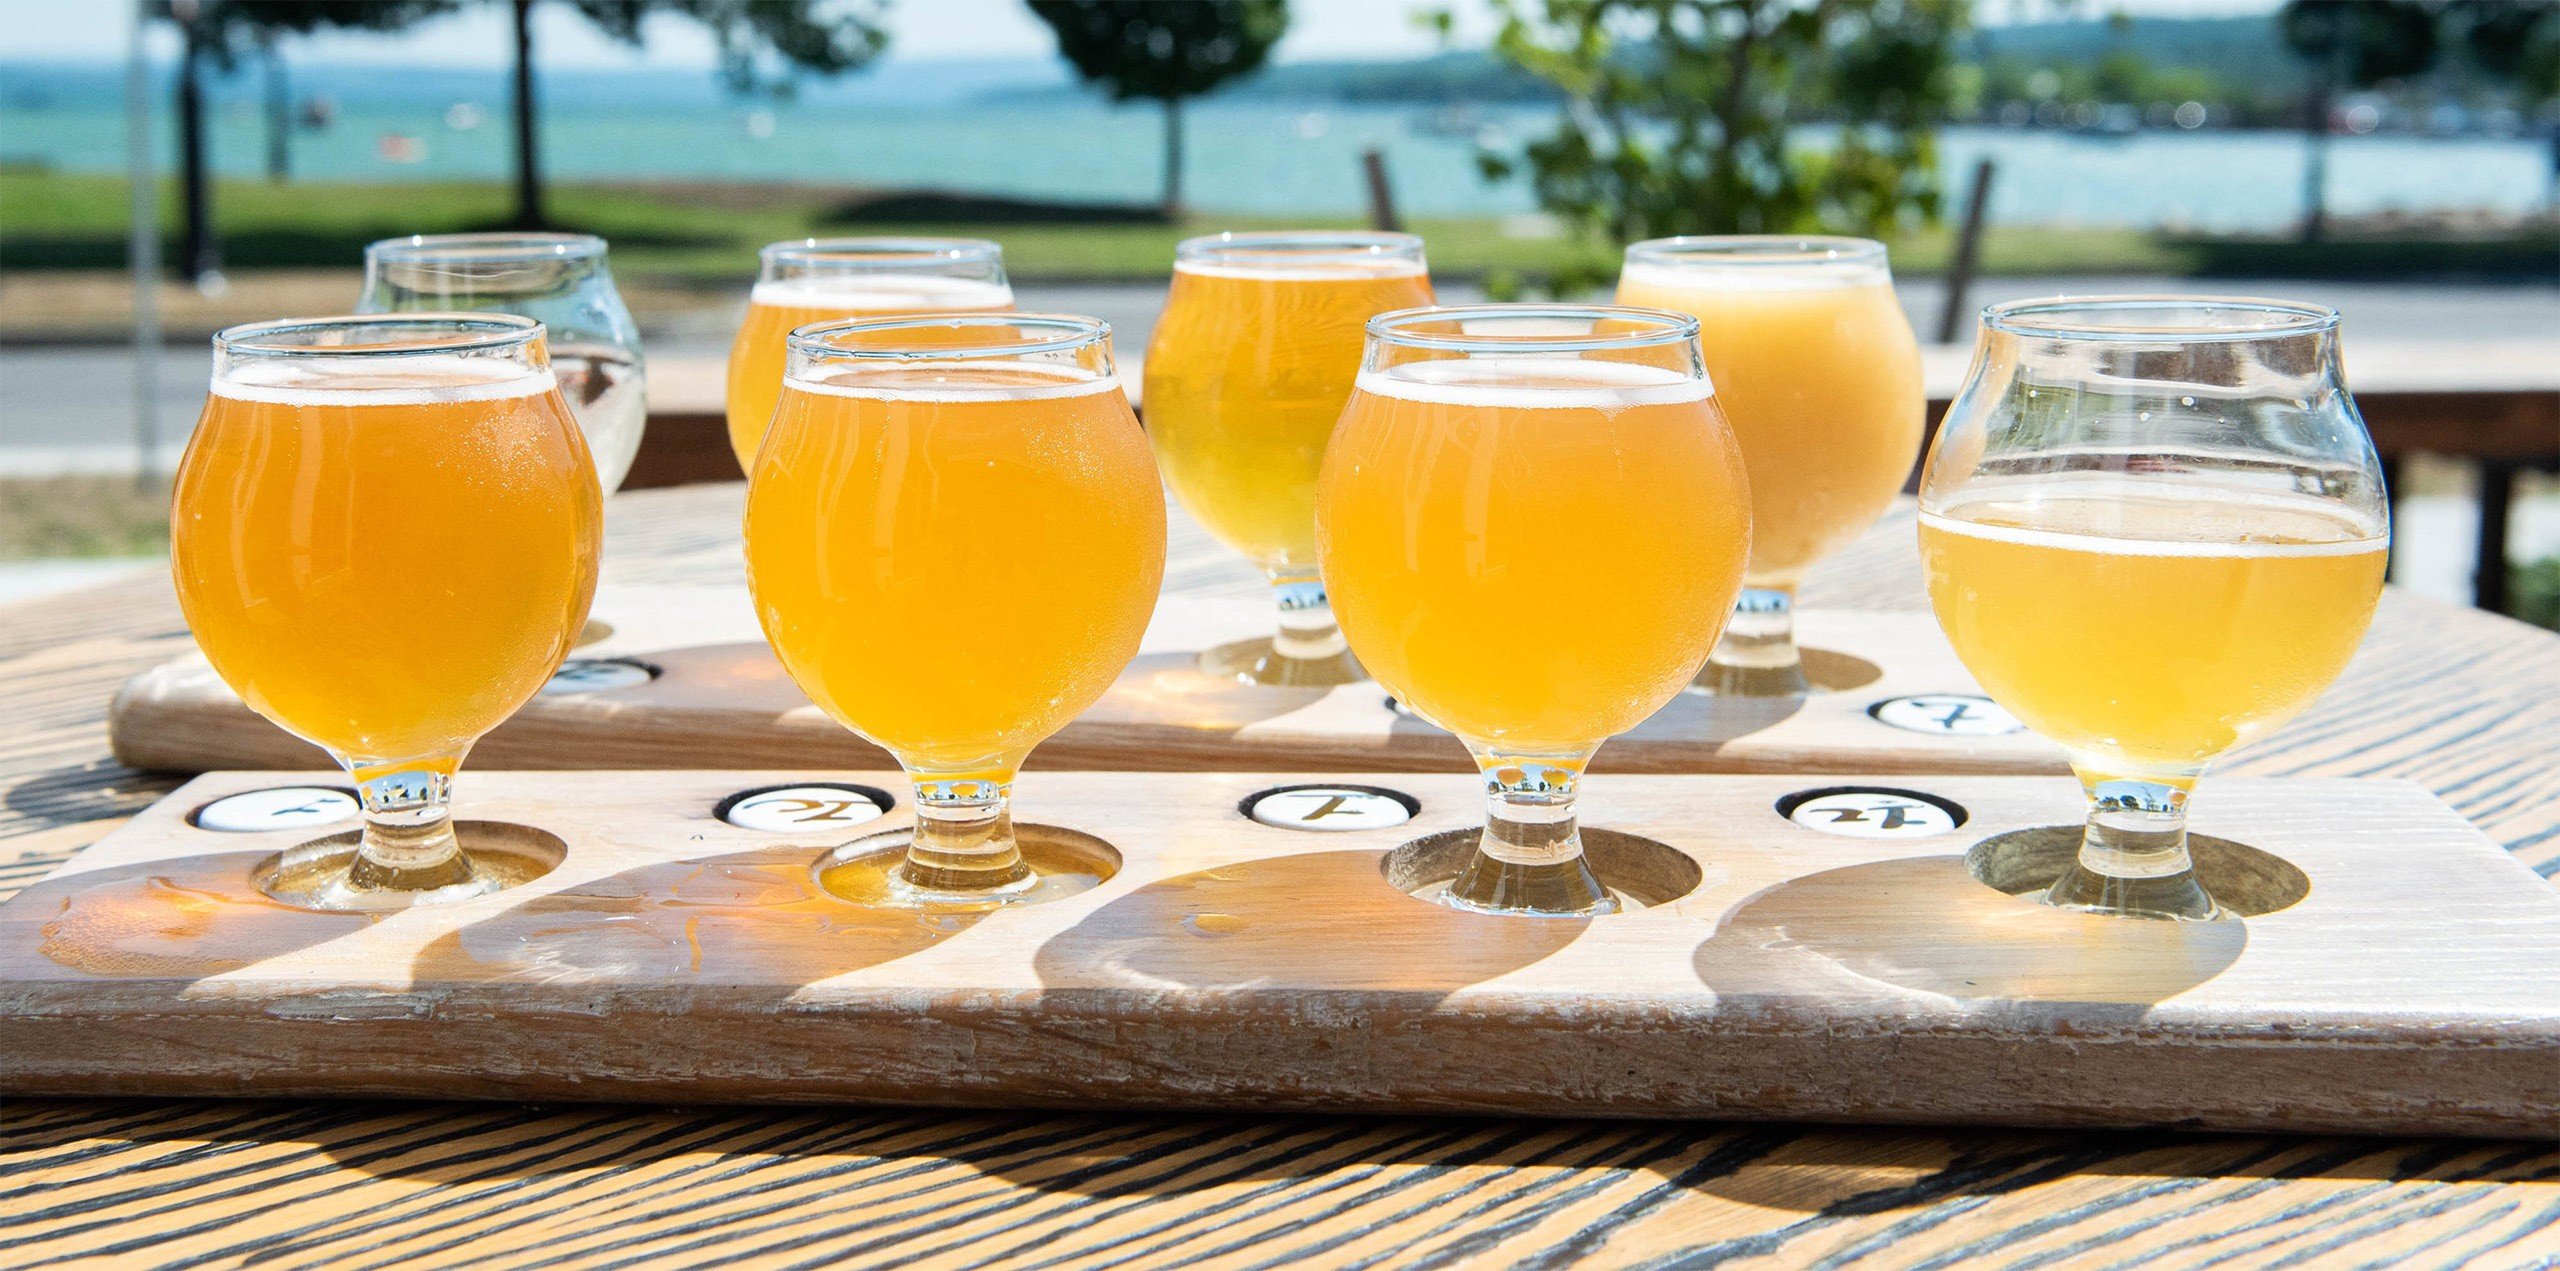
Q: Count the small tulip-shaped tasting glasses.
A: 8